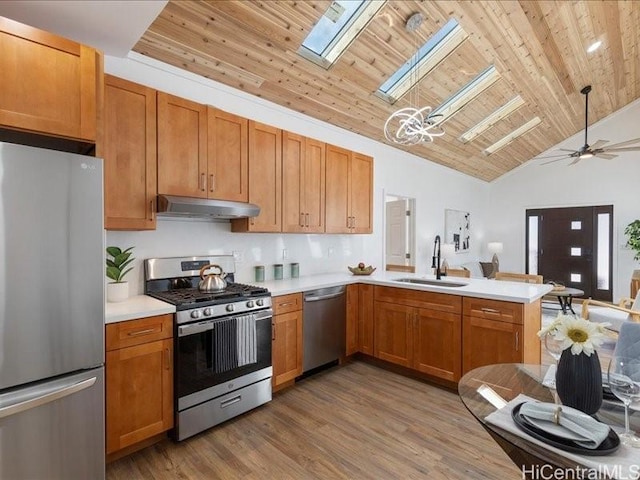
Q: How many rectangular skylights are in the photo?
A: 5